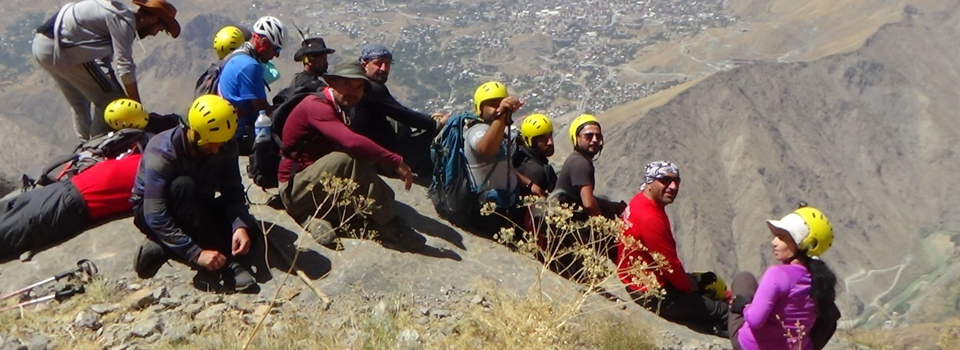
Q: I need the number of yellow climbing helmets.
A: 8